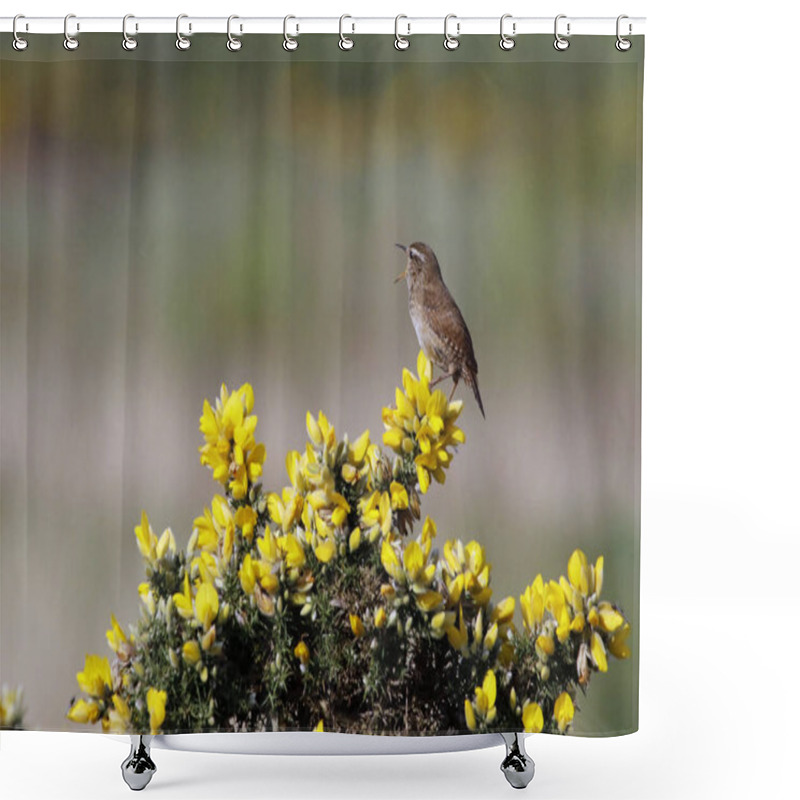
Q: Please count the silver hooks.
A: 12